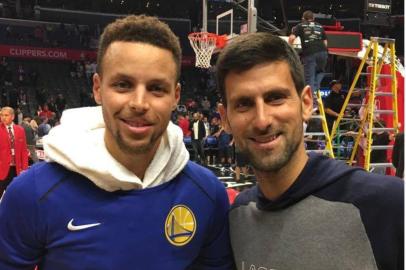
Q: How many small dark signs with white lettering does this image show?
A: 1